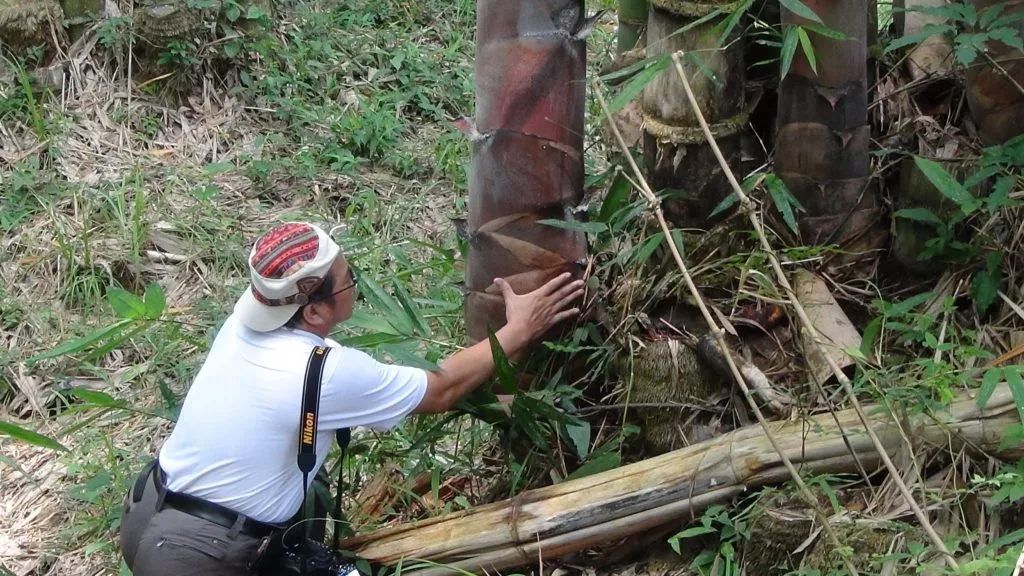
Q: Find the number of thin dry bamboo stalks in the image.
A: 2